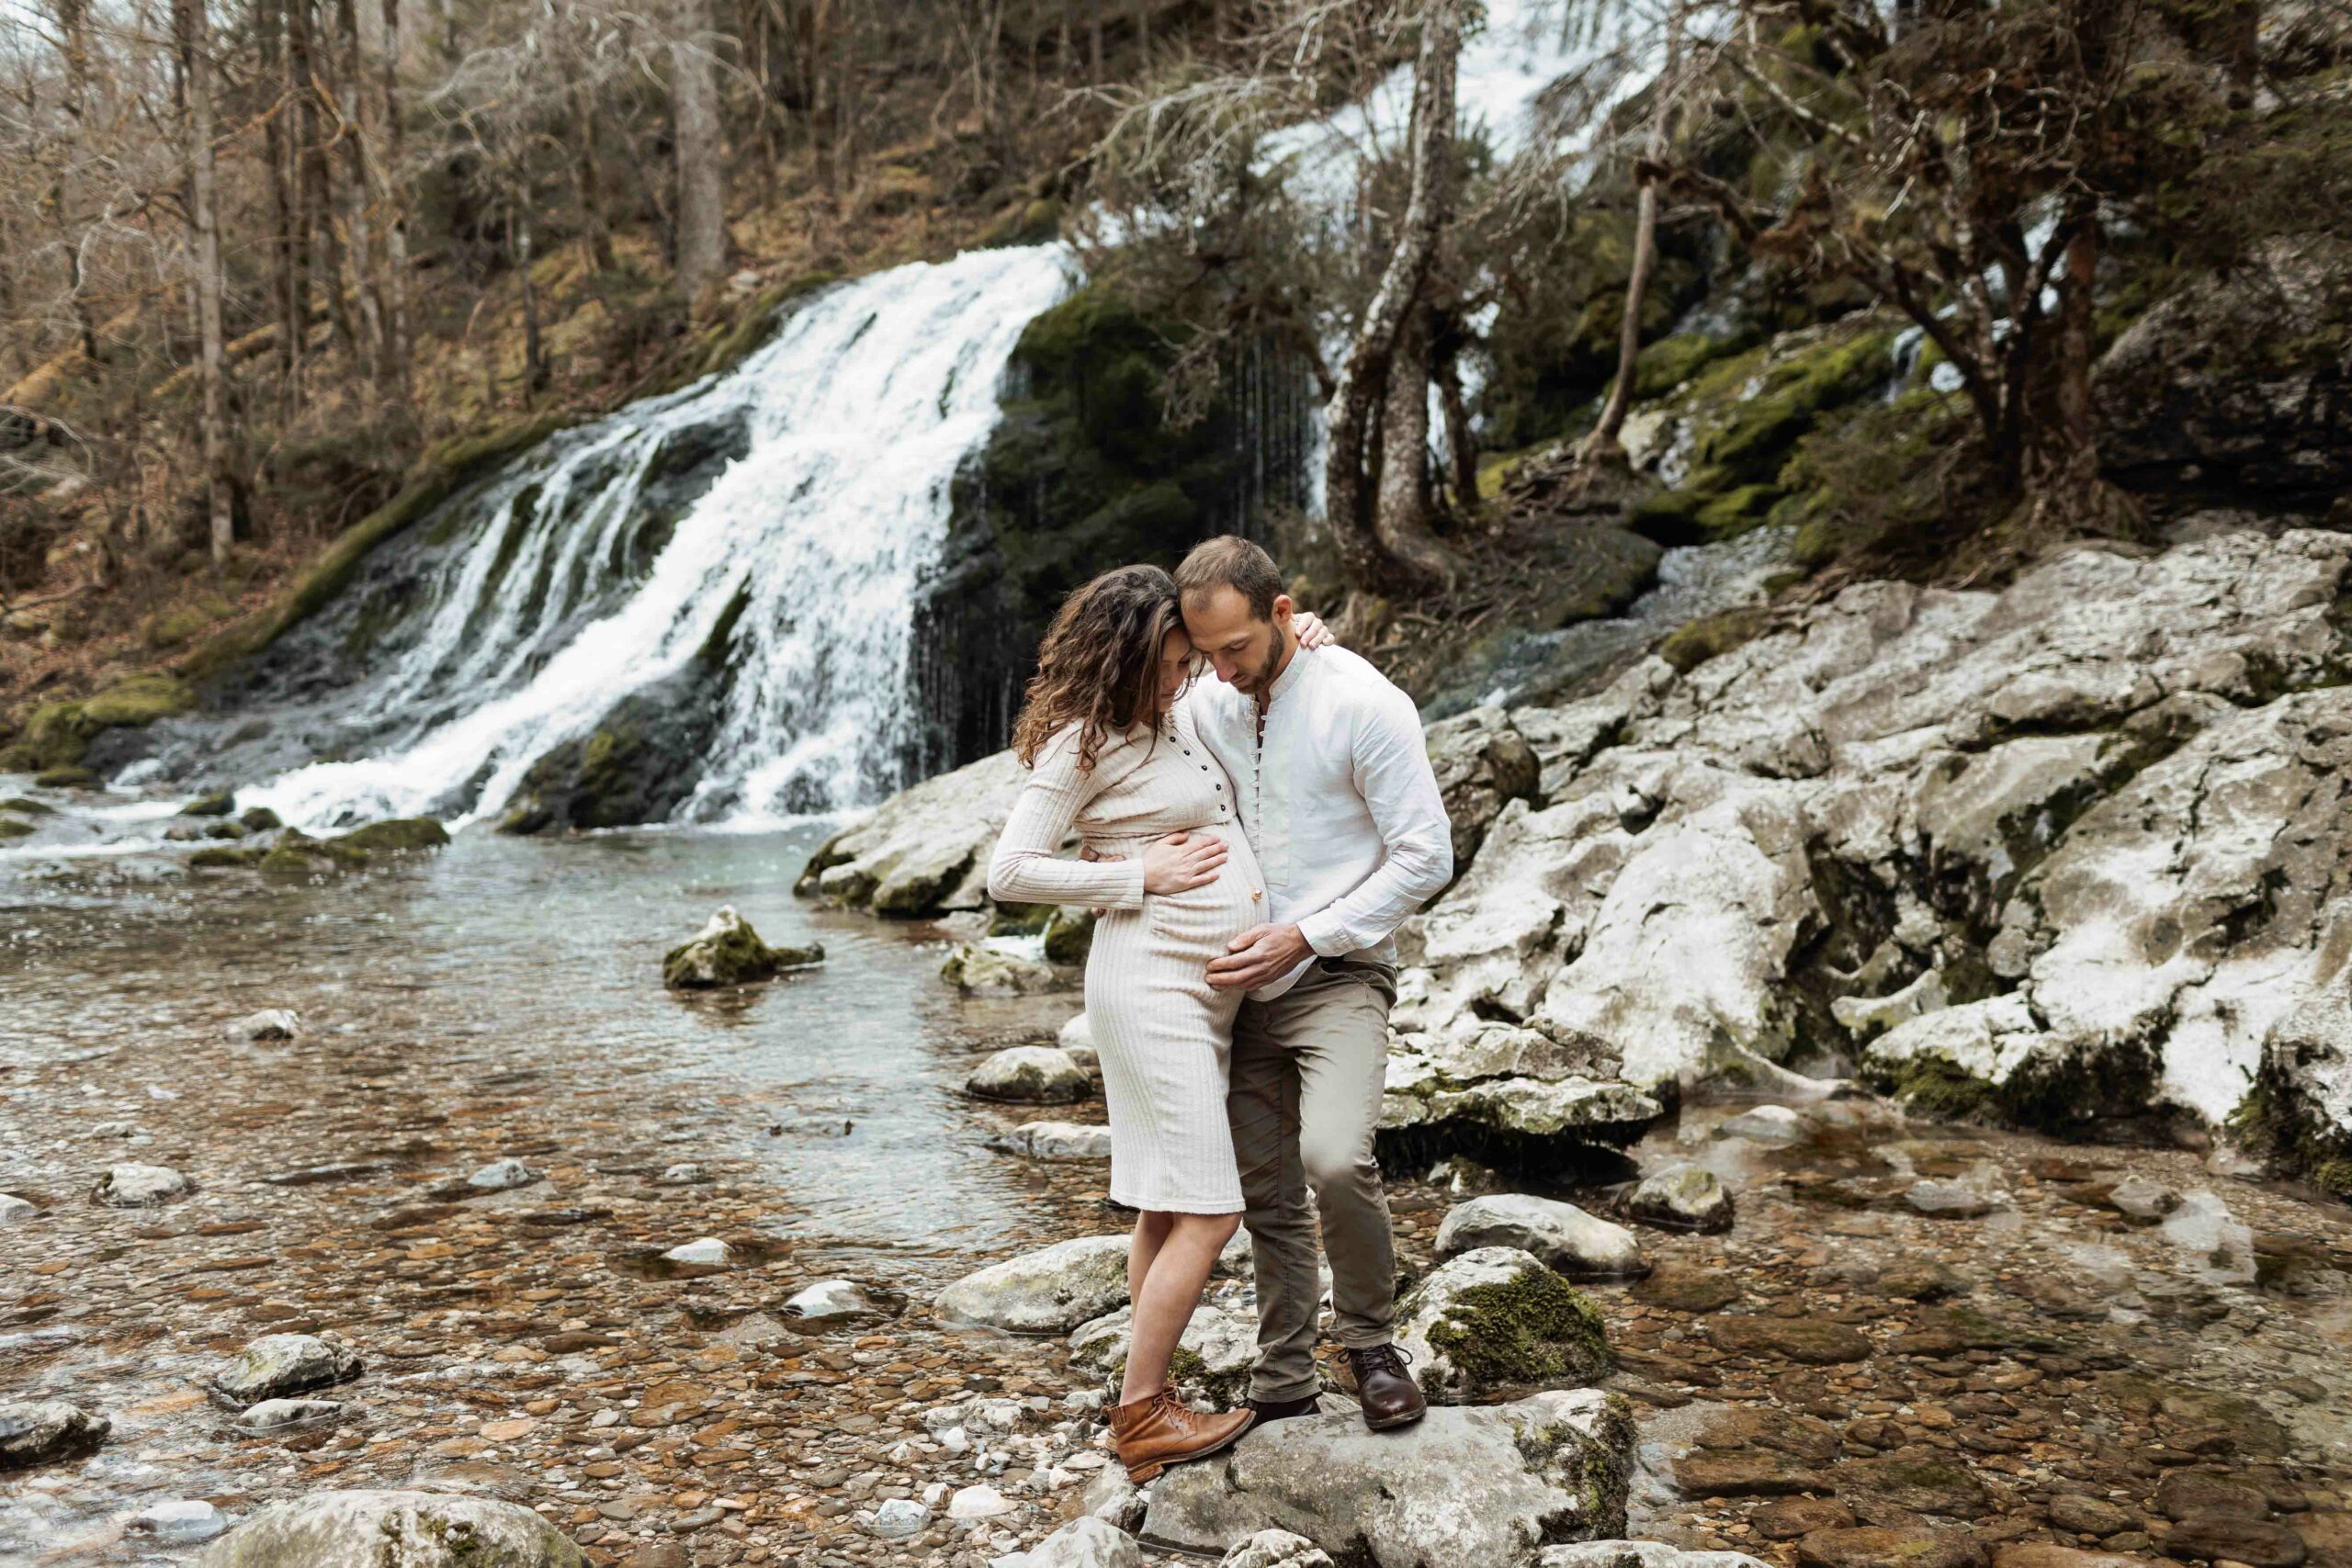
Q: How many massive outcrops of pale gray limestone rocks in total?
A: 1